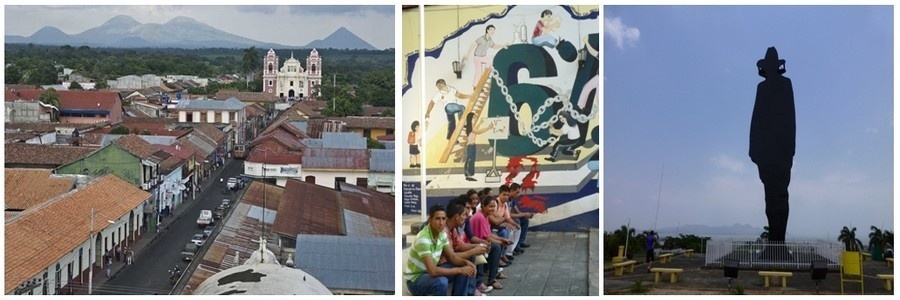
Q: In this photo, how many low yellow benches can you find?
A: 8